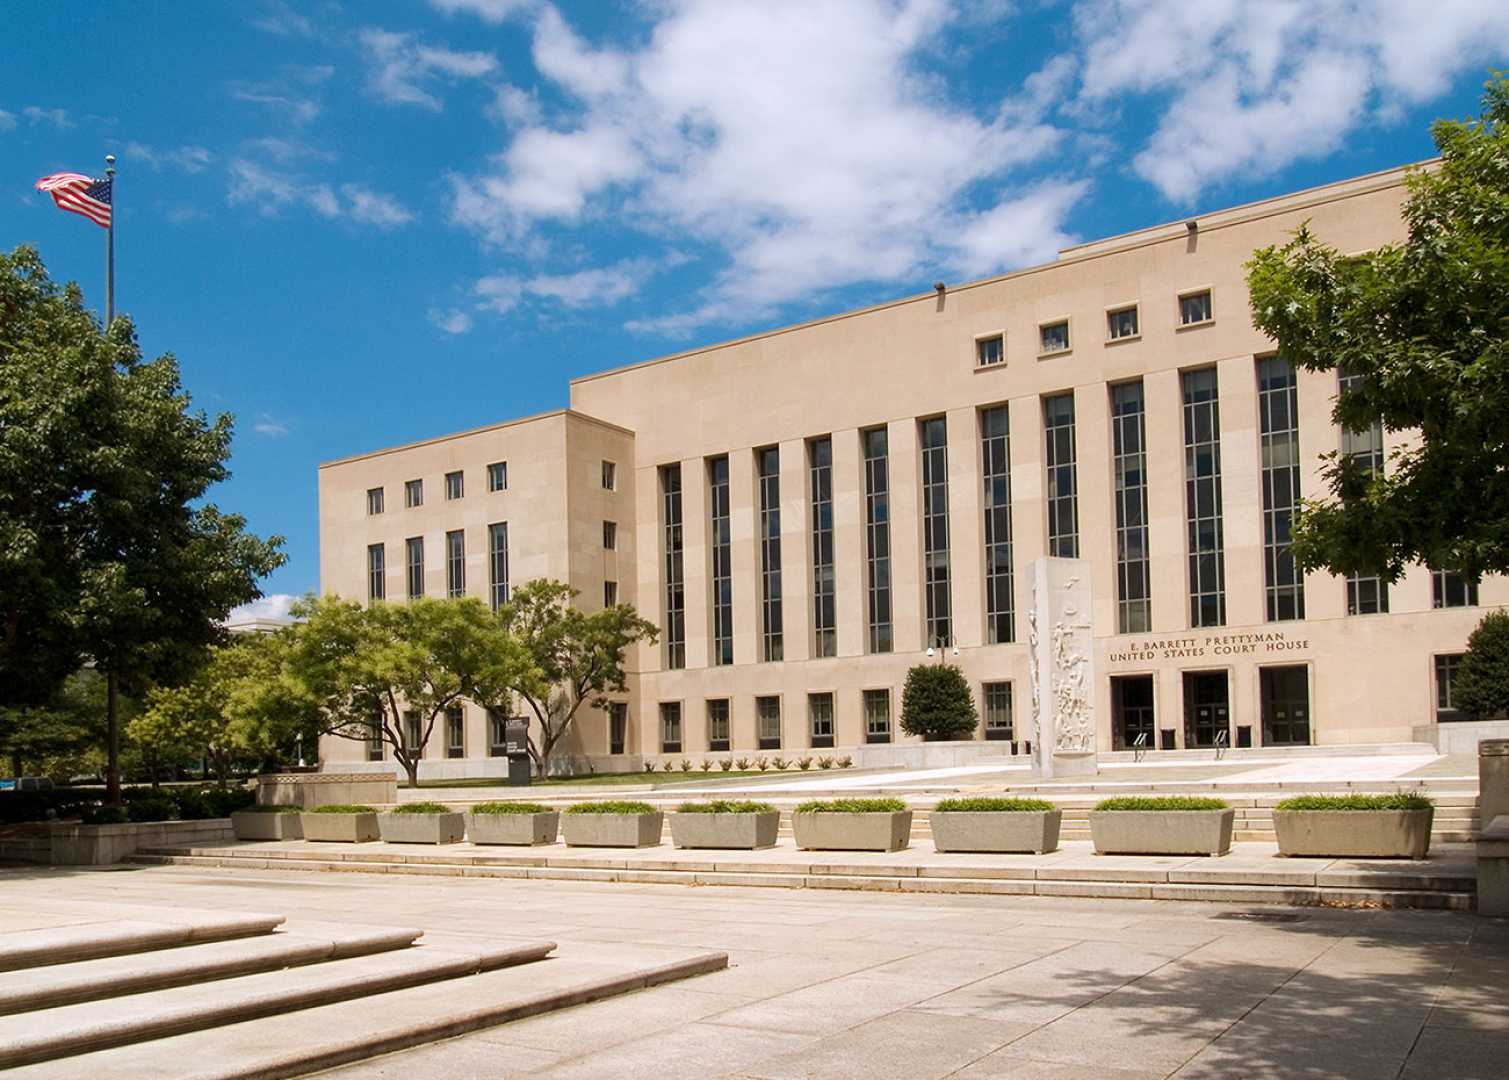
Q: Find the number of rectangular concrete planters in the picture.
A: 10